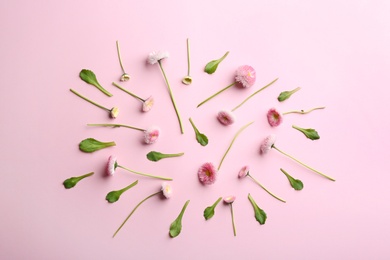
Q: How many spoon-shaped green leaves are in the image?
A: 13